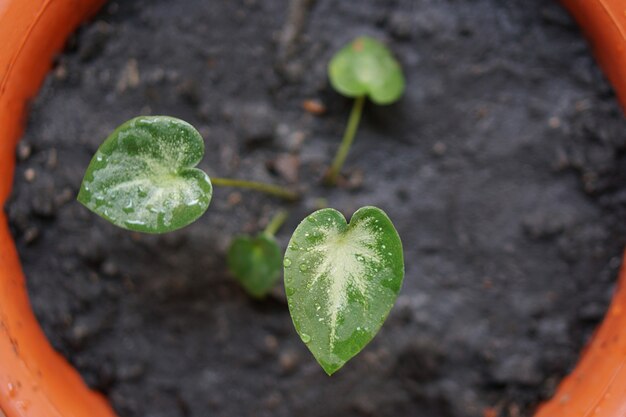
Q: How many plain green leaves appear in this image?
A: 2